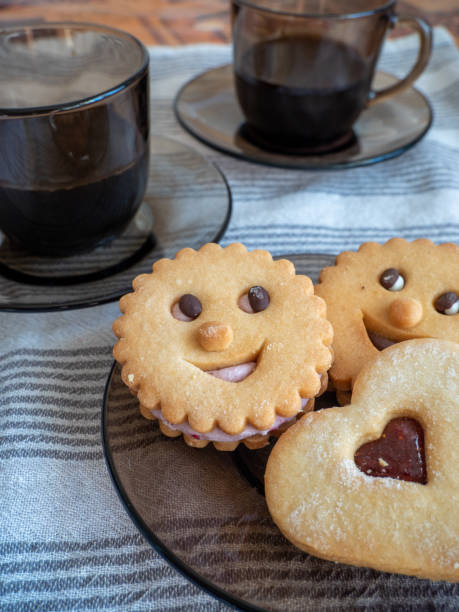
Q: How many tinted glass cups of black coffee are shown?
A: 2